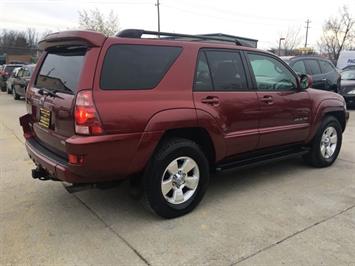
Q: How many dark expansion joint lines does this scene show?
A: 2